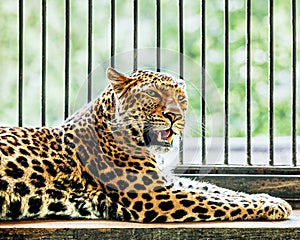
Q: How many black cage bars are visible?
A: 13